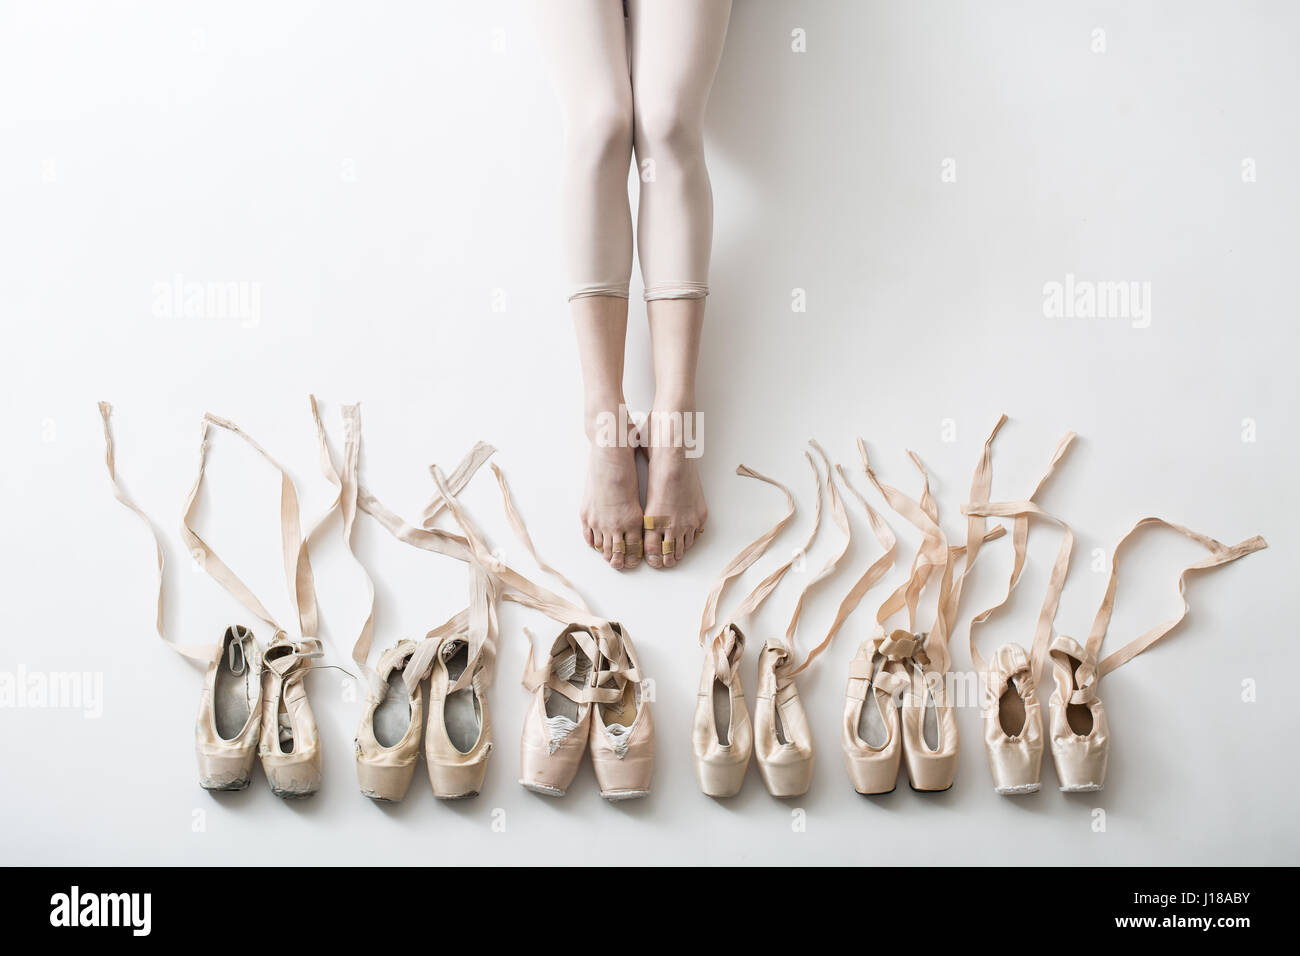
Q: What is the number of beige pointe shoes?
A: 12